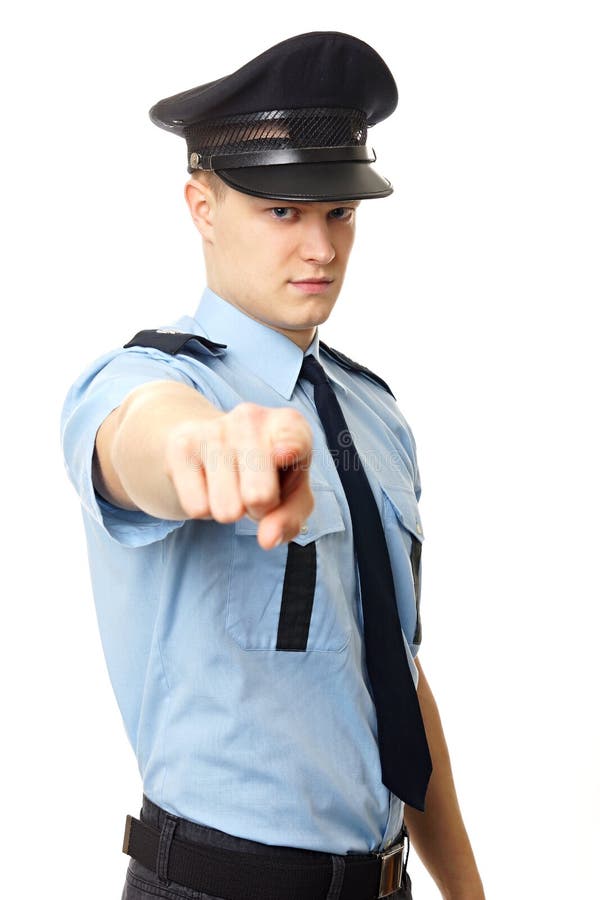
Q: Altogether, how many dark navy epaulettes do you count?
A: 2